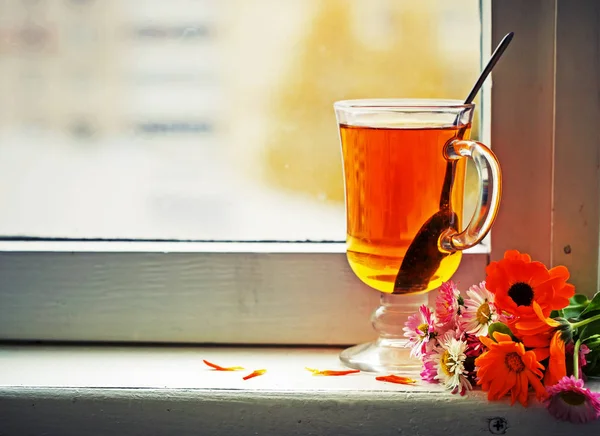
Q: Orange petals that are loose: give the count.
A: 4